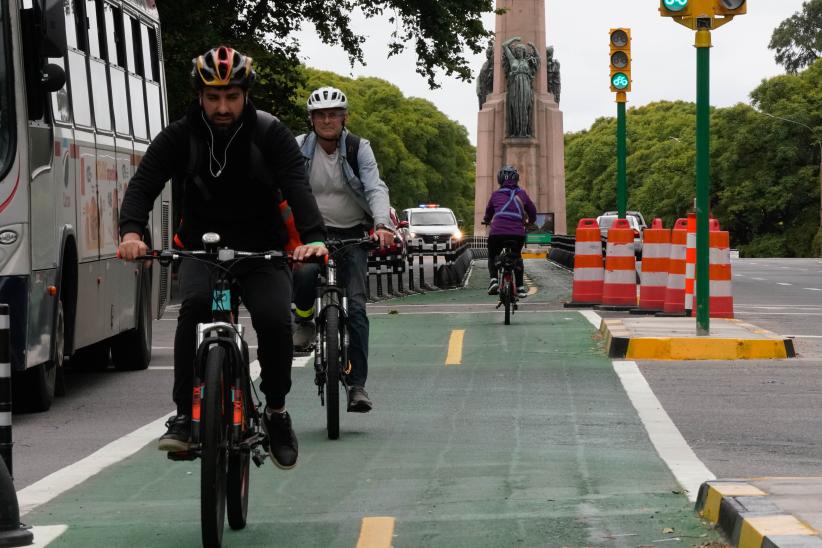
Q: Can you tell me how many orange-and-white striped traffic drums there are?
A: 5